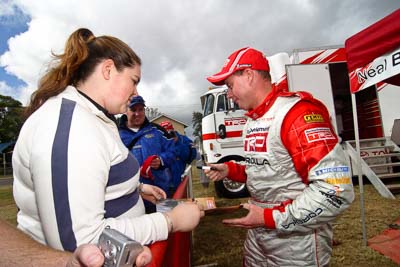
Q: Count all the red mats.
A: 1